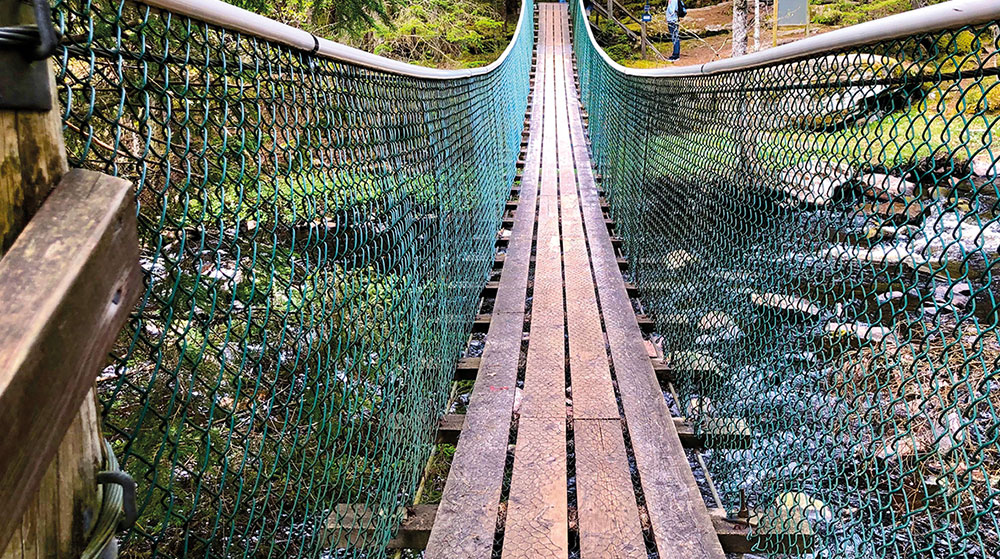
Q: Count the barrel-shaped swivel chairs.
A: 0